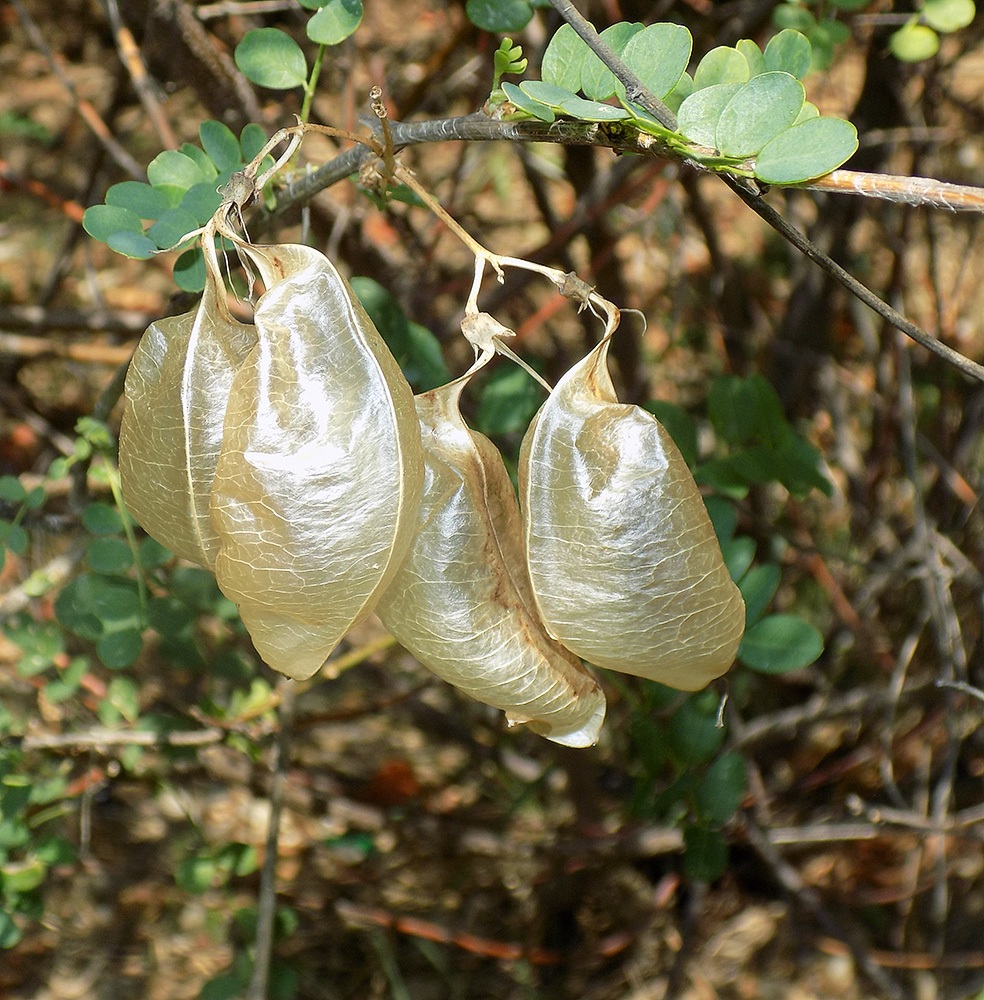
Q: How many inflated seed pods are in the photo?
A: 4